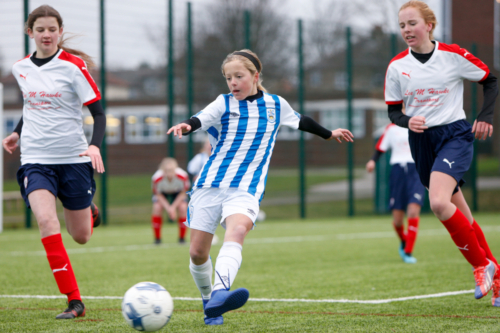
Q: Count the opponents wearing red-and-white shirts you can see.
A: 4